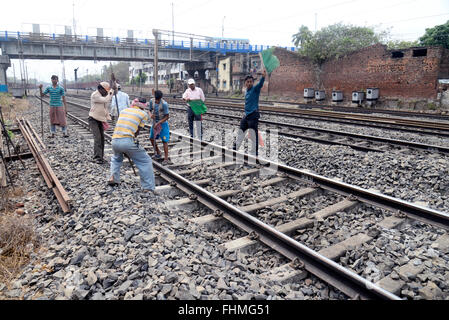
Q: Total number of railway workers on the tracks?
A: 7